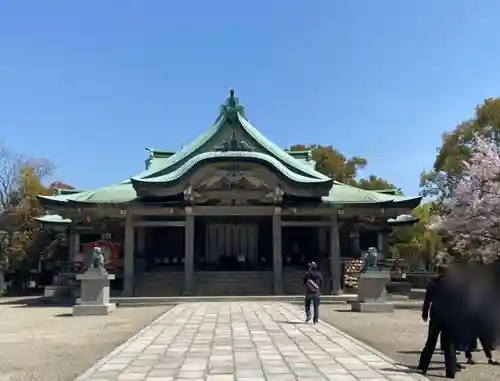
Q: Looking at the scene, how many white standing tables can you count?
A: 2